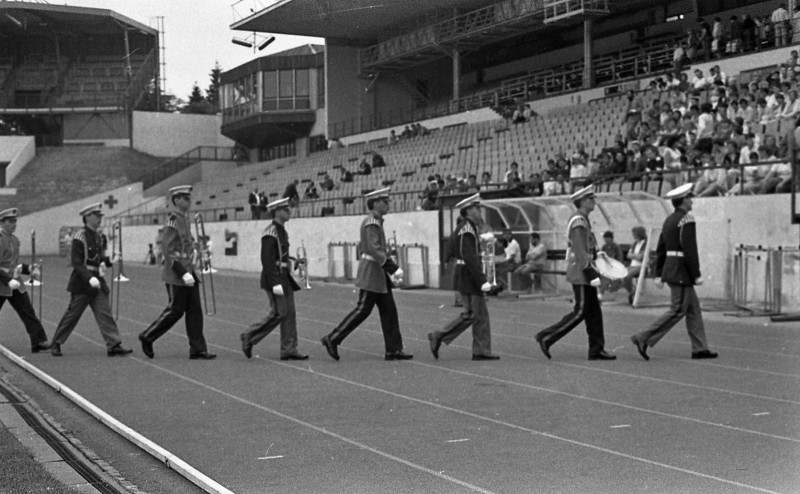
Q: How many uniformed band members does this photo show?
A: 8